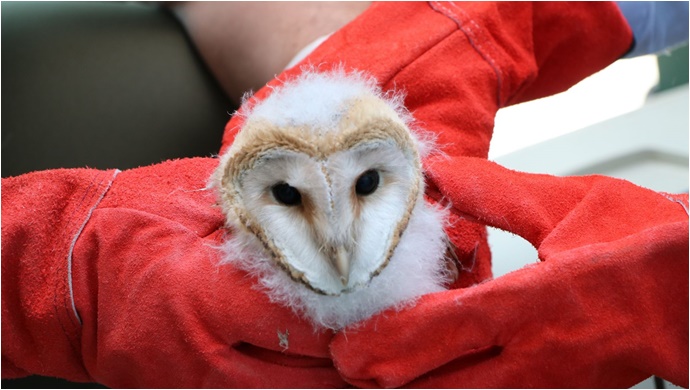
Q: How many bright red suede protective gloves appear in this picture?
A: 3